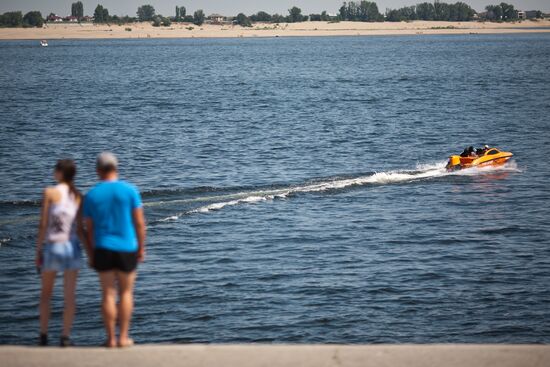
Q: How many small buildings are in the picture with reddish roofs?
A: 3